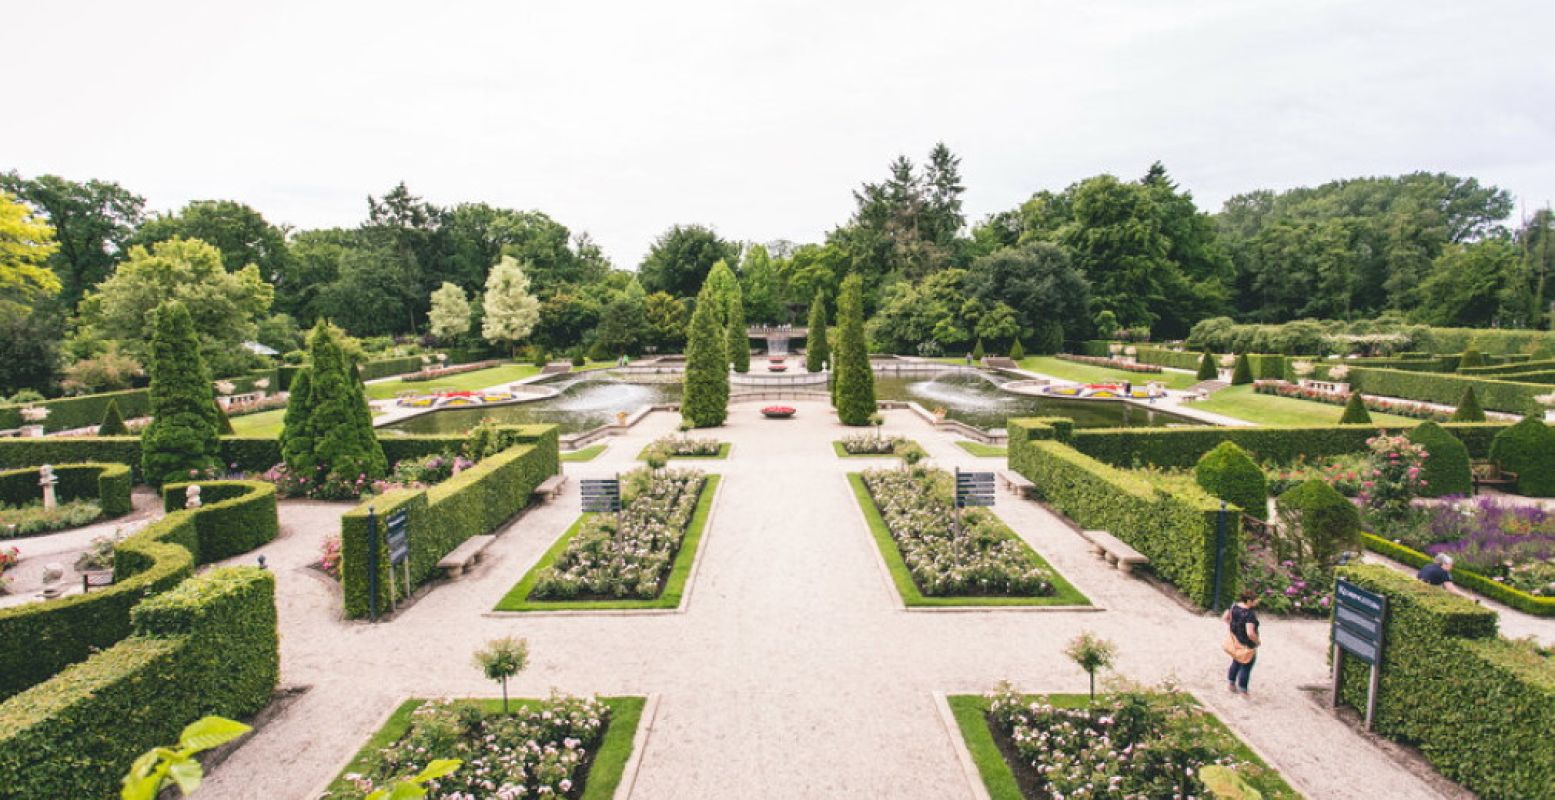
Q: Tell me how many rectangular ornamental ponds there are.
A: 2